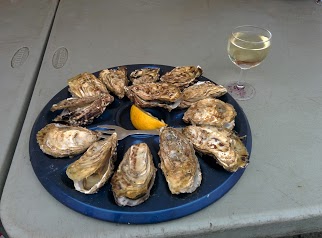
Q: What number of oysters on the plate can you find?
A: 13